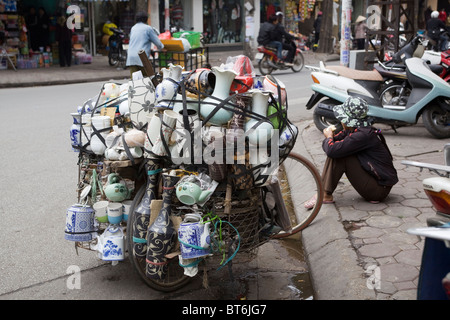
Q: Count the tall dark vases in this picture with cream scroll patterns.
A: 2